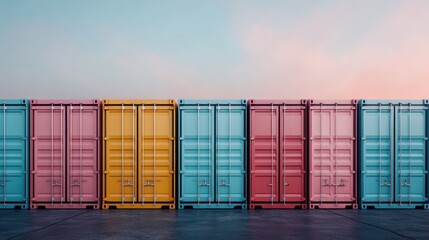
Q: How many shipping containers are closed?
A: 7